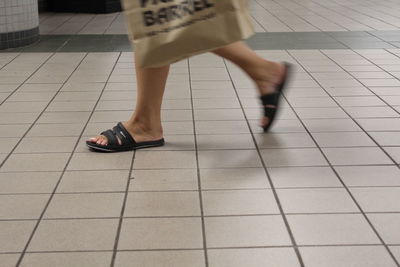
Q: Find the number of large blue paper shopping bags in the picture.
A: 0